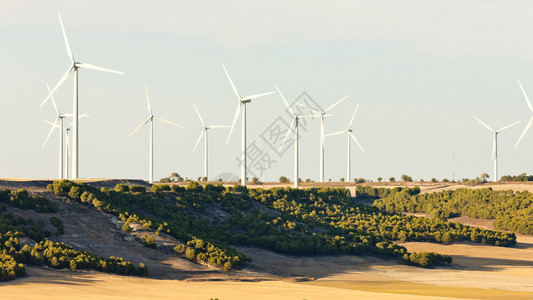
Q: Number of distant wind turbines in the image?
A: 11